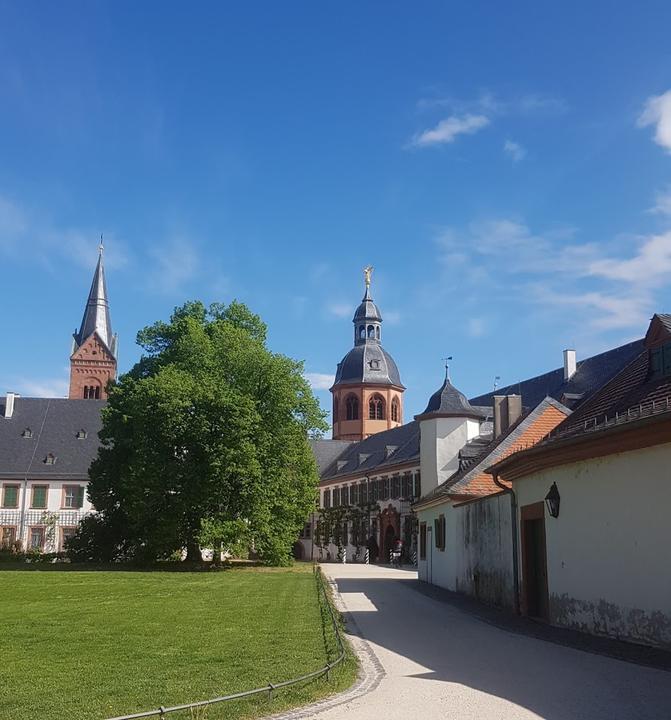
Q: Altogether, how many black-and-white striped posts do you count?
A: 4